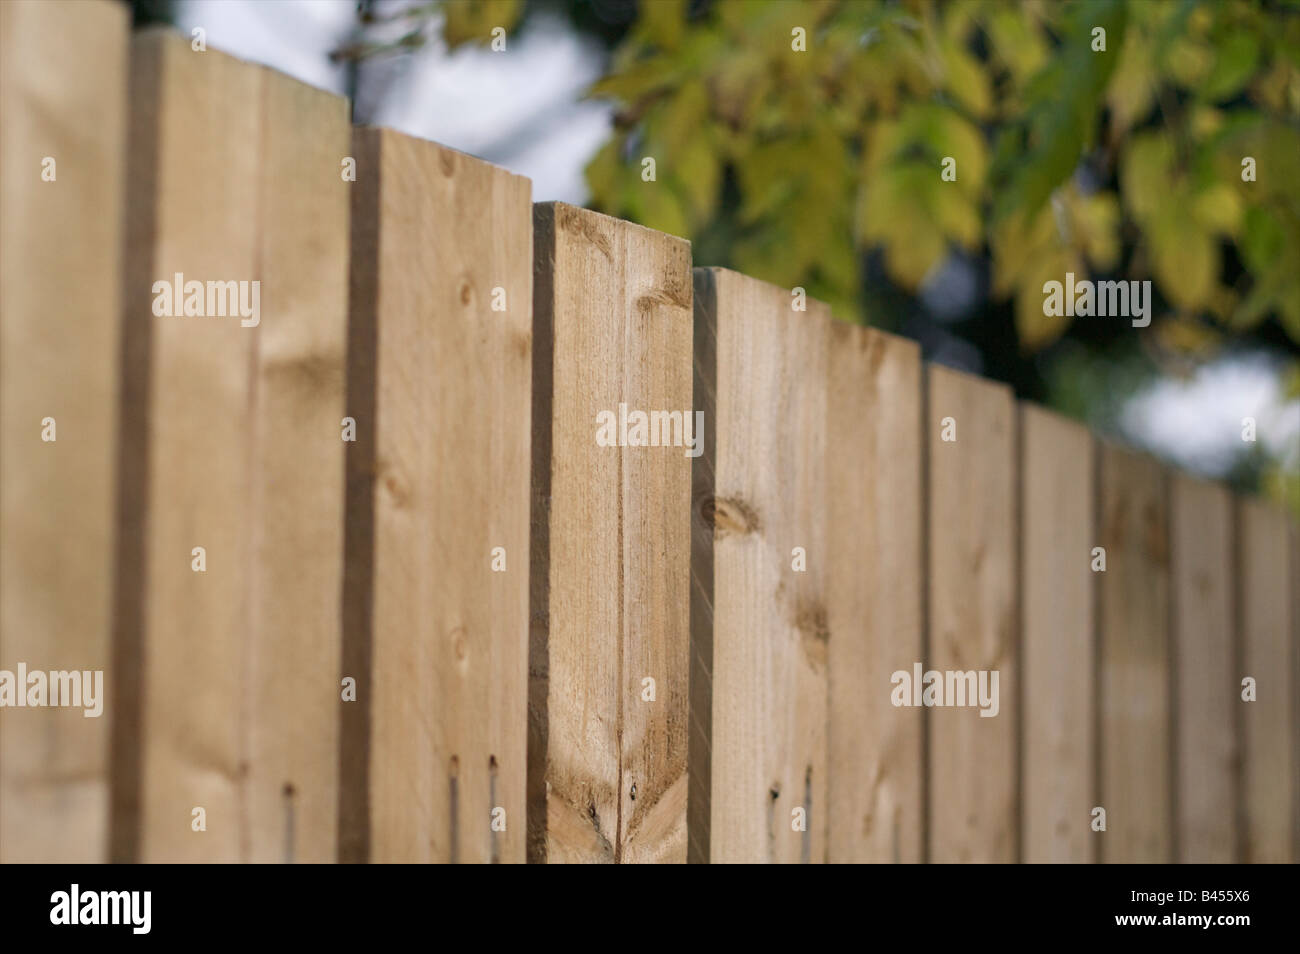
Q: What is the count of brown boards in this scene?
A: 11